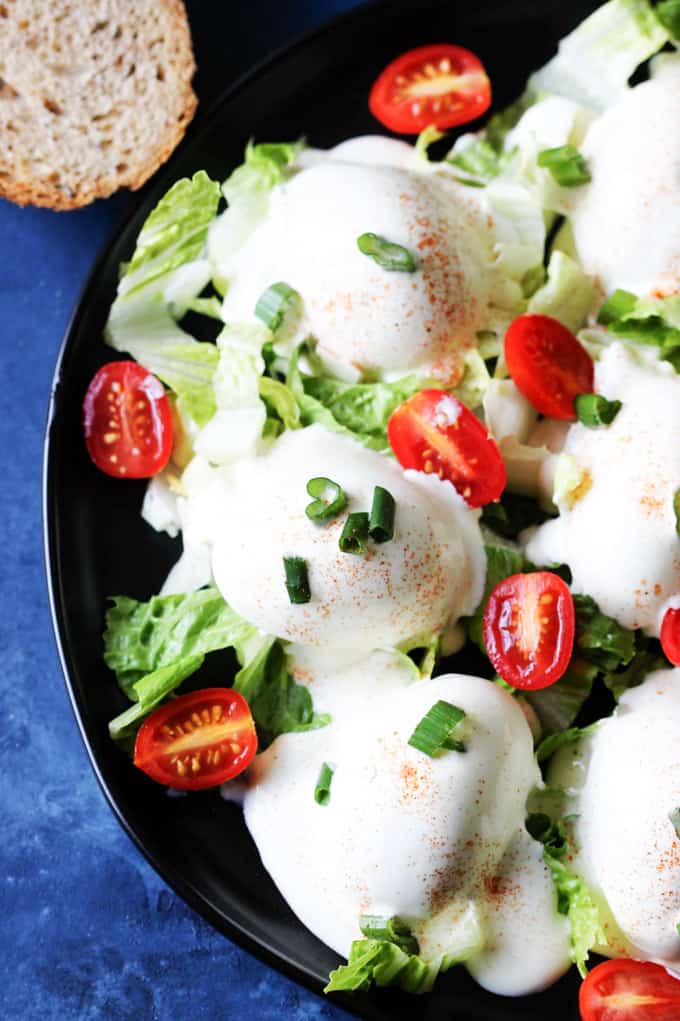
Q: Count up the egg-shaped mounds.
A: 6